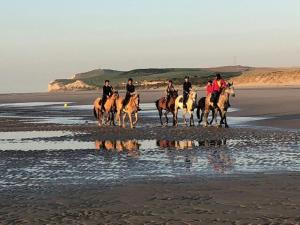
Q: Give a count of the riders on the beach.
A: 6